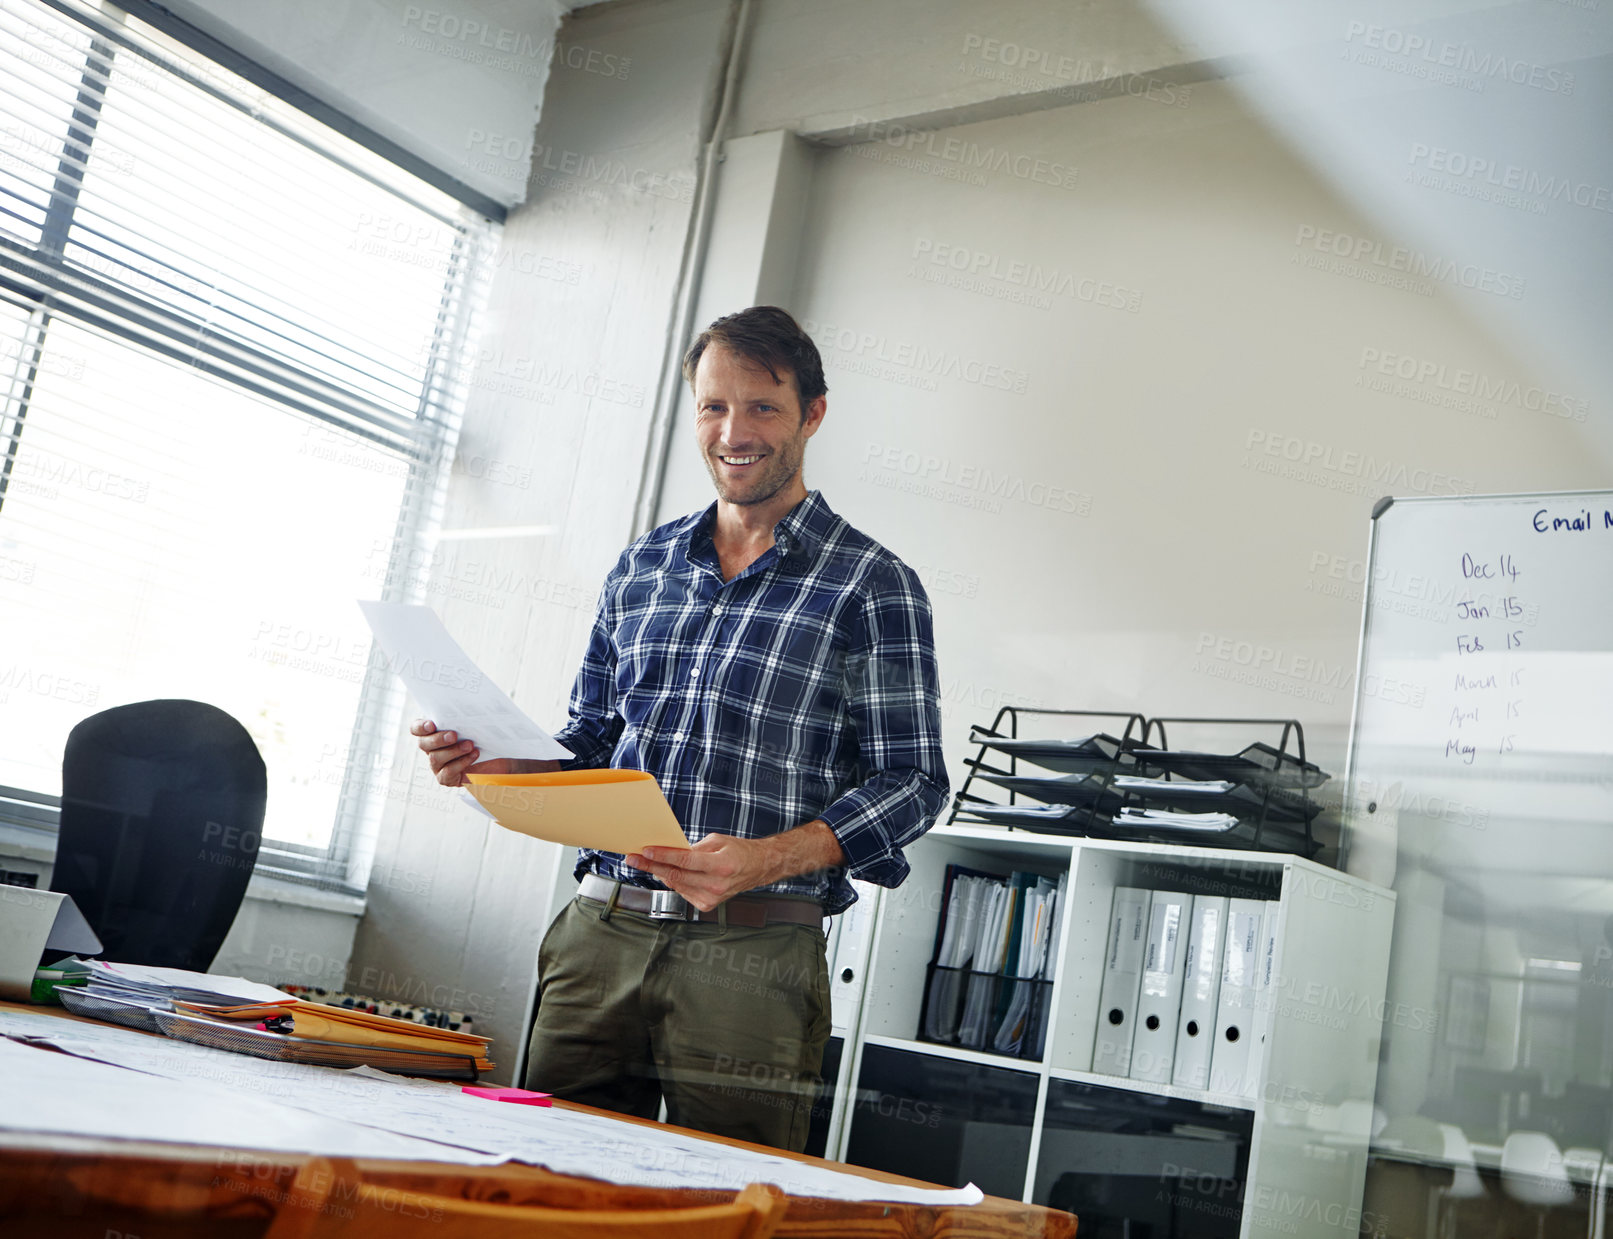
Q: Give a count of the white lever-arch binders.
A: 6